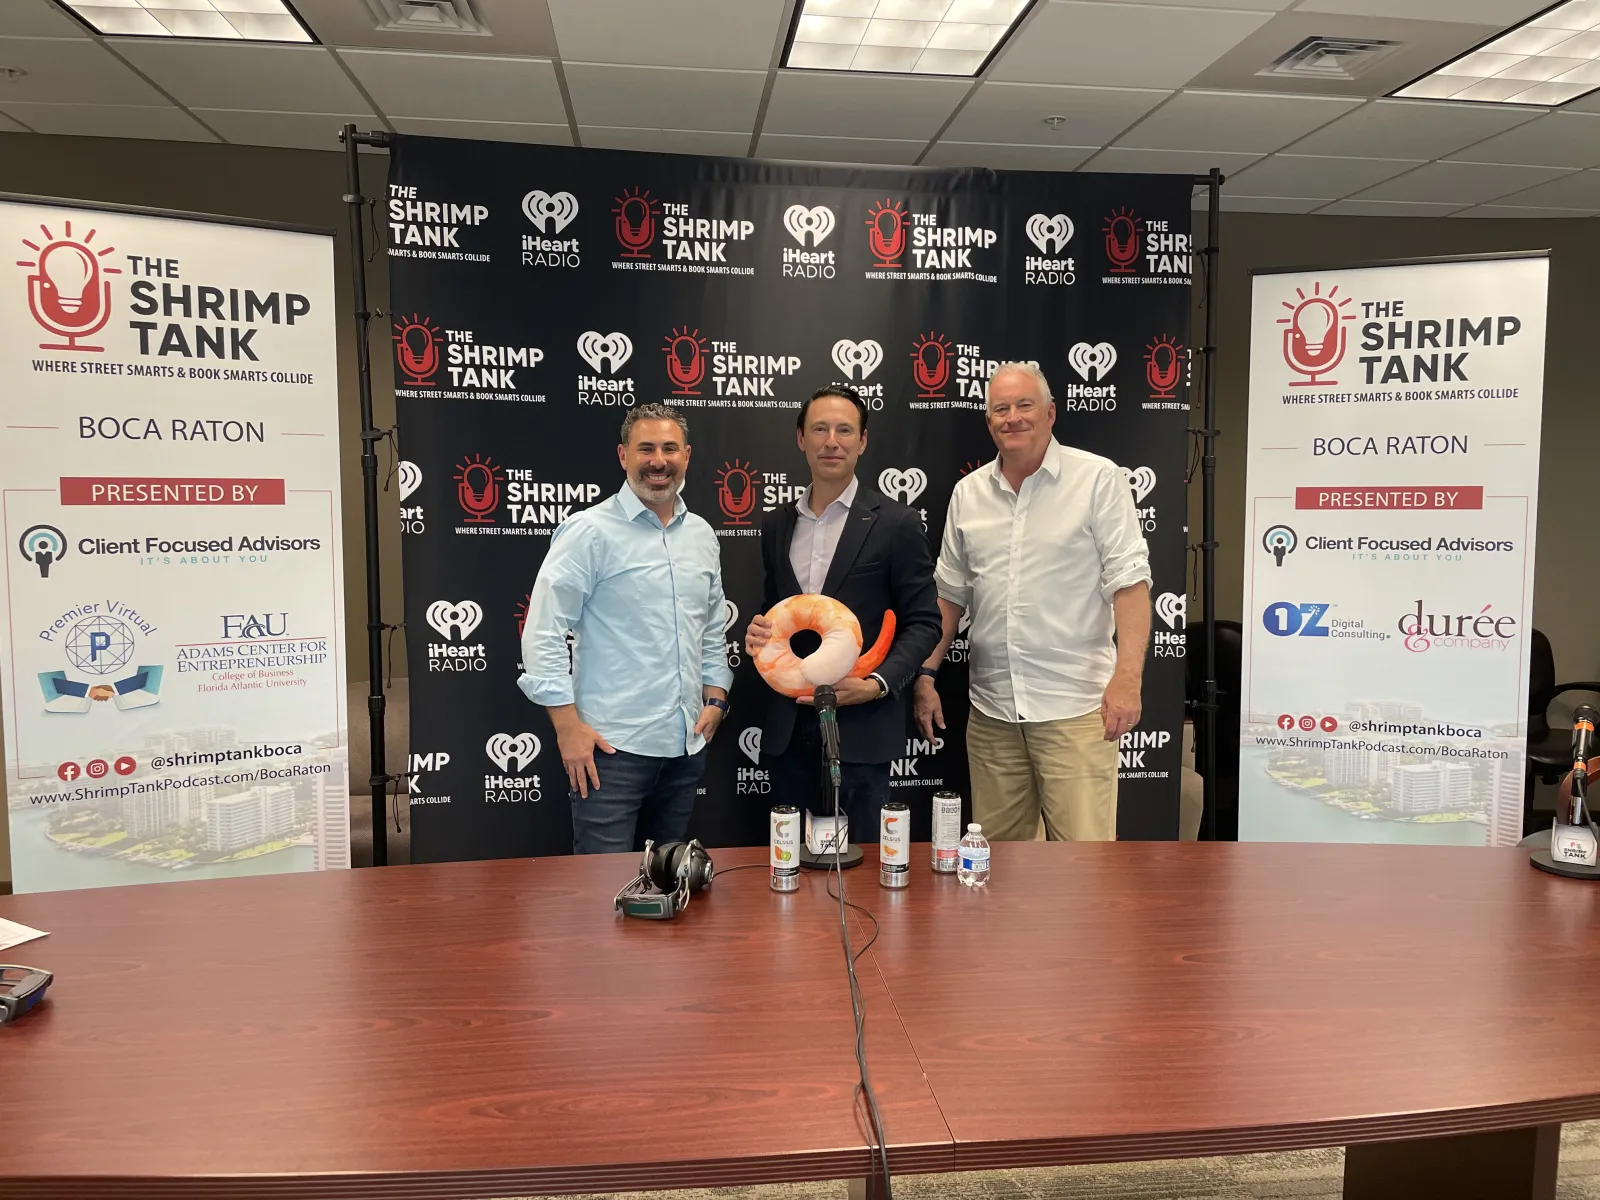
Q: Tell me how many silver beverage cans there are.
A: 3